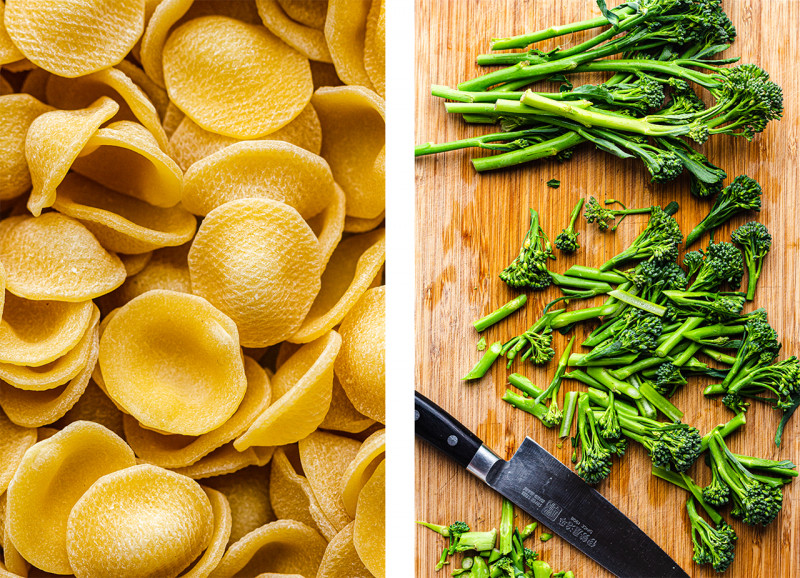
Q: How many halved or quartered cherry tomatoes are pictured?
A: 0